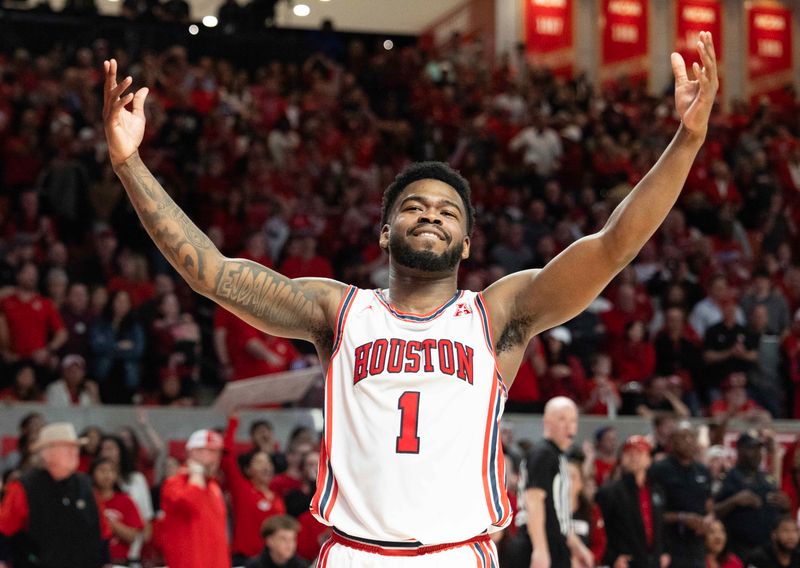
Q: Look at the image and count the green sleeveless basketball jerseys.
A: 0